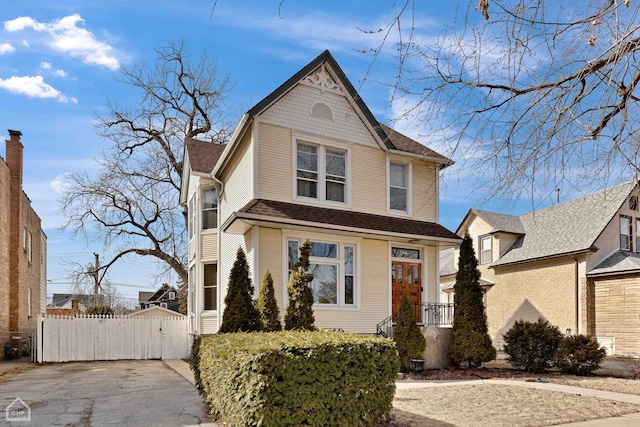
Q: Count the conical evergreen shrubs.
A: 5